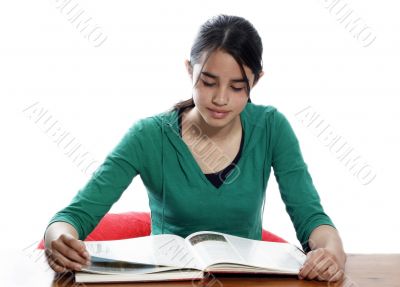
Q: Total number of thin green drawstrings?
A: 2